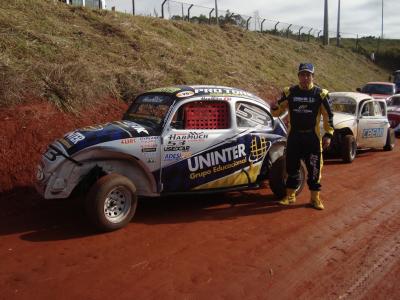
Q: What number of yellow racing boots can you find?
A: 2